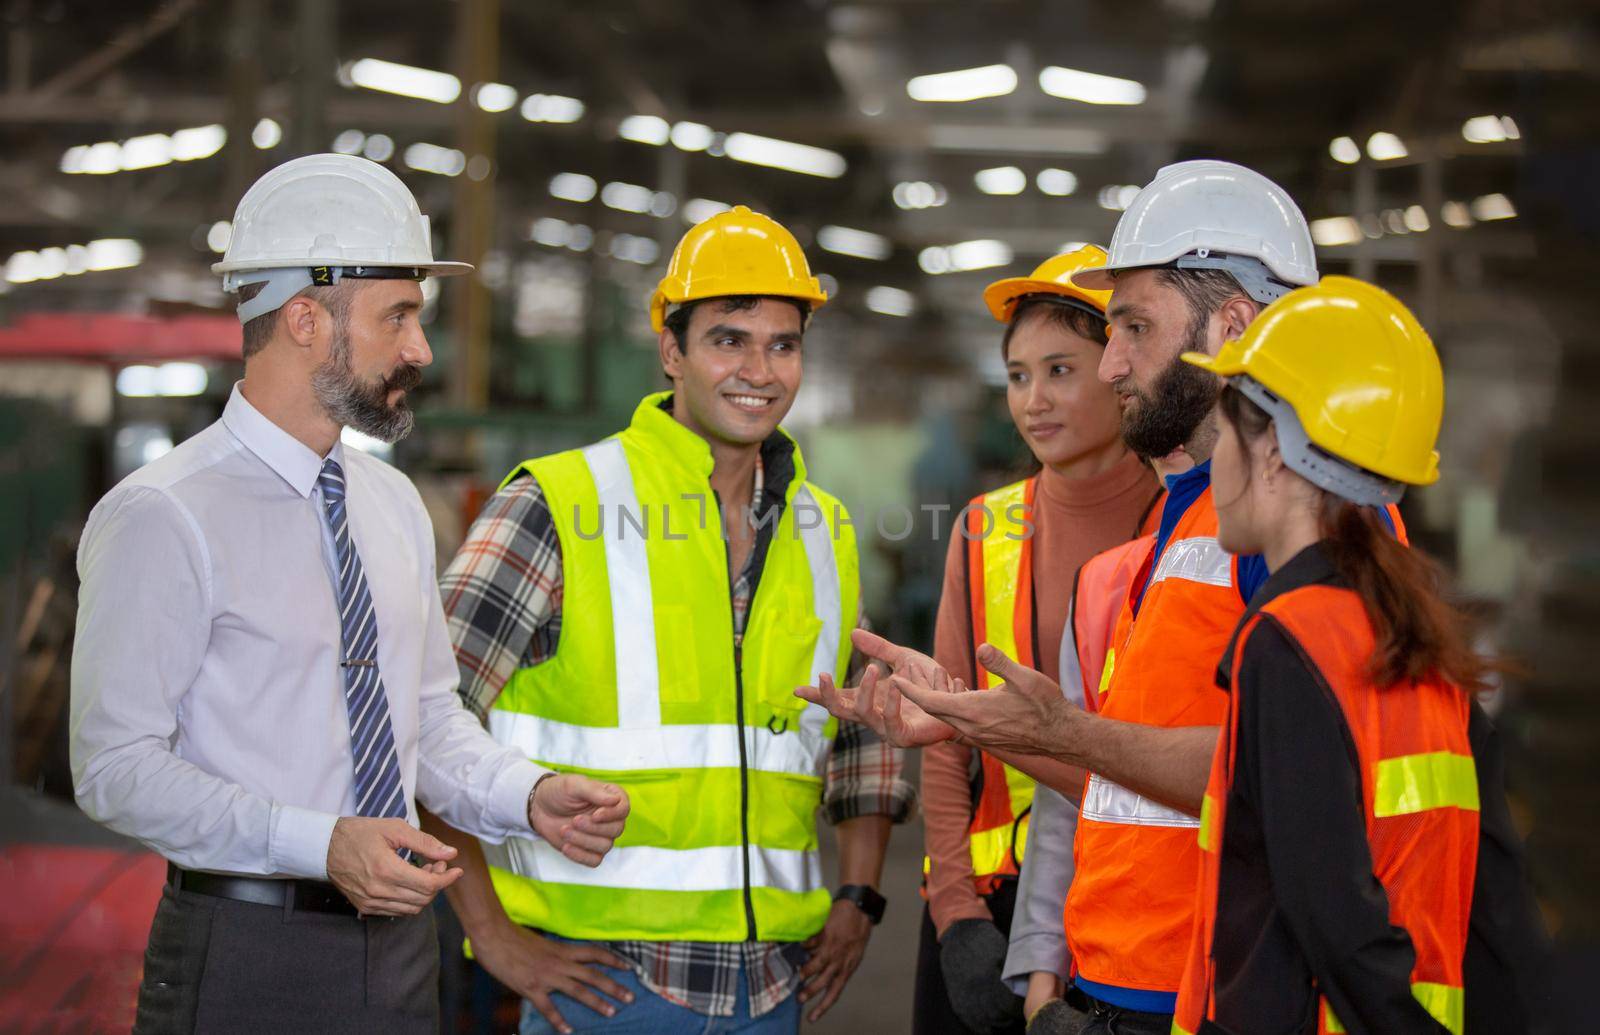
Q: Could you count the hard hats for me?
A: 5